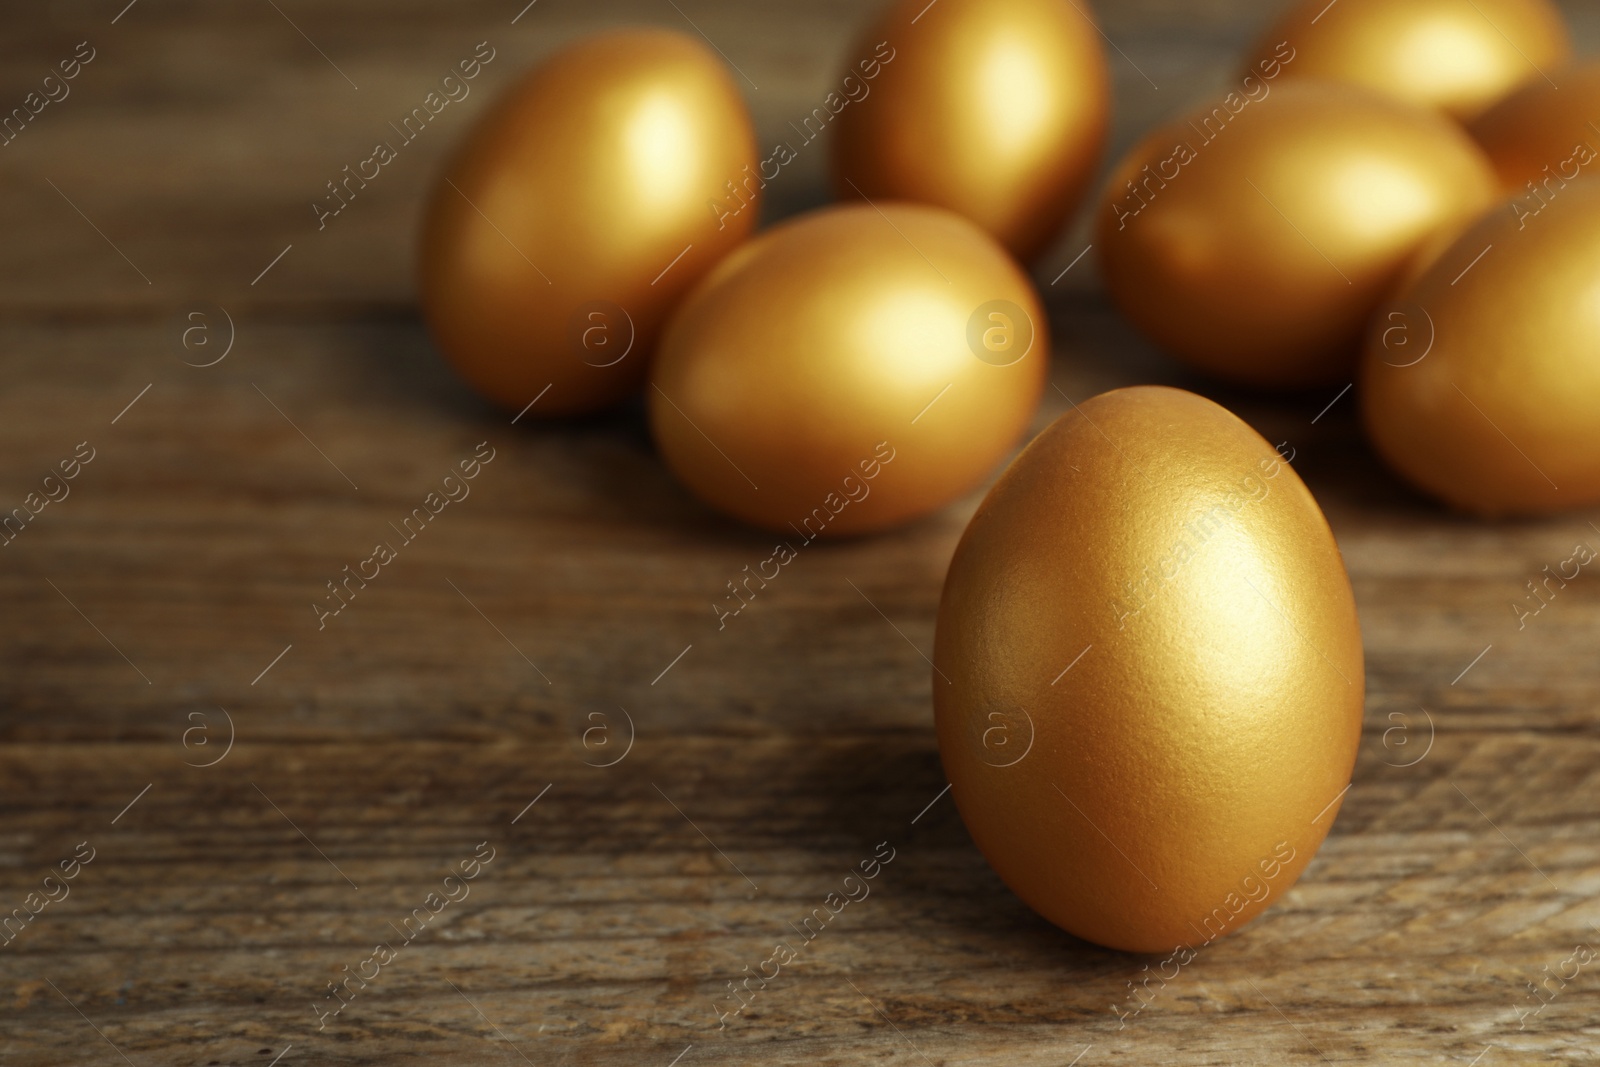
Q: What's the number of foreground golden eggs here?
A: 1